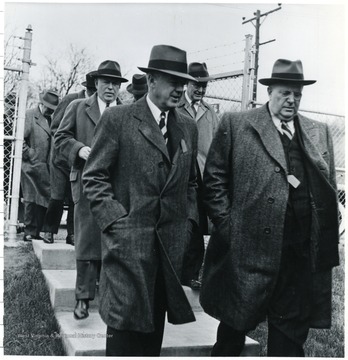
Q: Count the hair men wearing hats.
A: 7